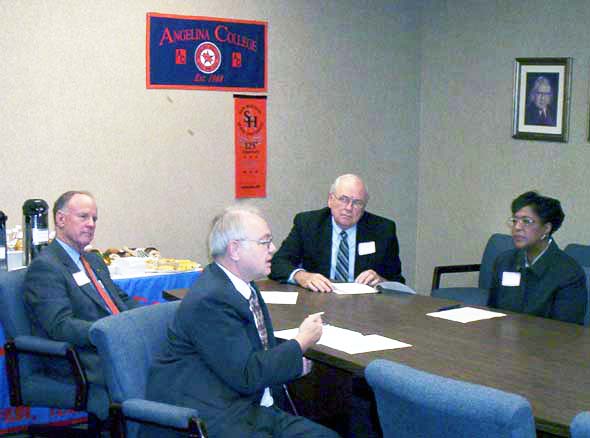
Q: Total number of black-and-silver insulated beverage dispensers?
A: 2